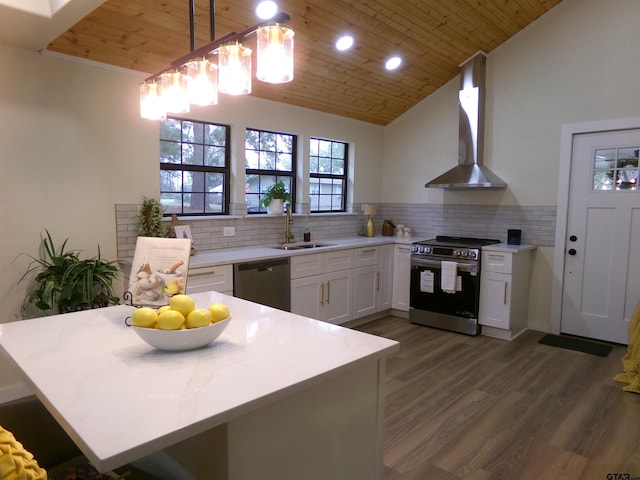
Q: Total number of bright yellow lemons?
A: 6